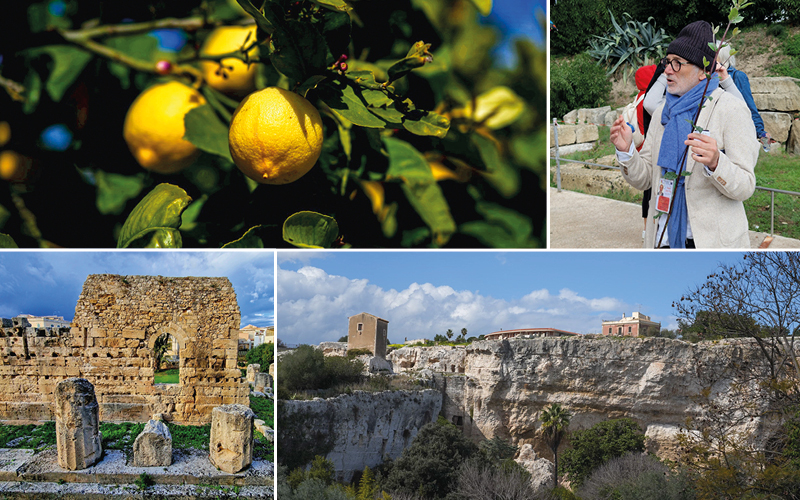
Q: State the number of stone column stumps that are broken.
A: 3